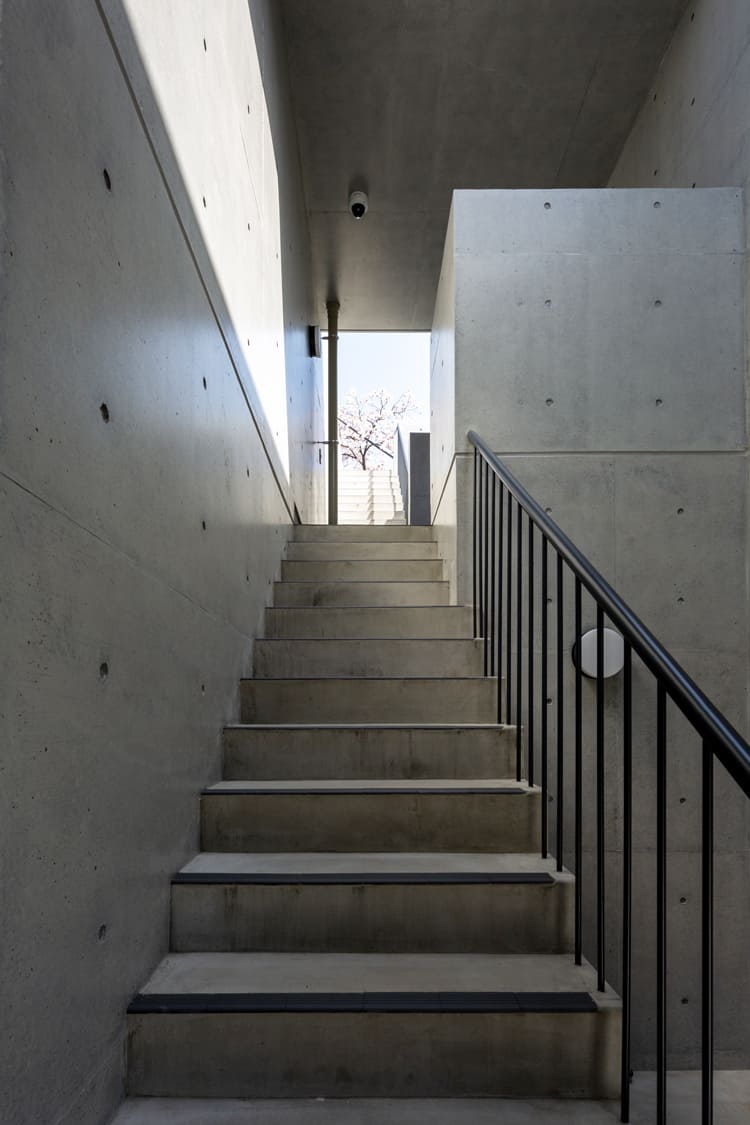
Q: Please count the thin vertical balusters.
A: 15